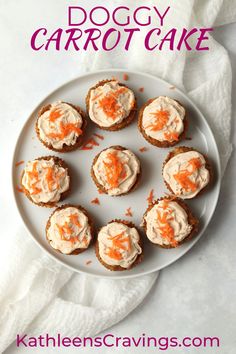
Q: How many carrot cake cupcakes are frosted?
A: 9